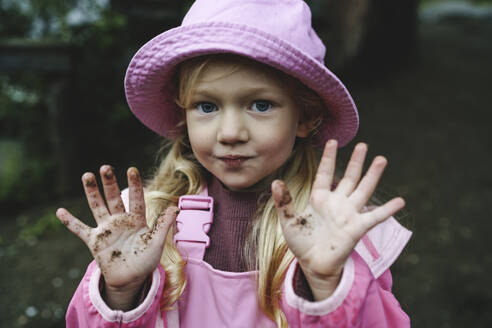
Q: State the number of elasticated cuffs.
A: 2